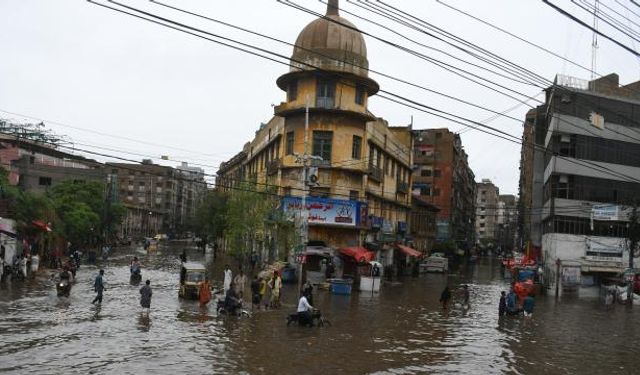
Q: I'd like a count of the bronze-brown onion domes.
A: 1